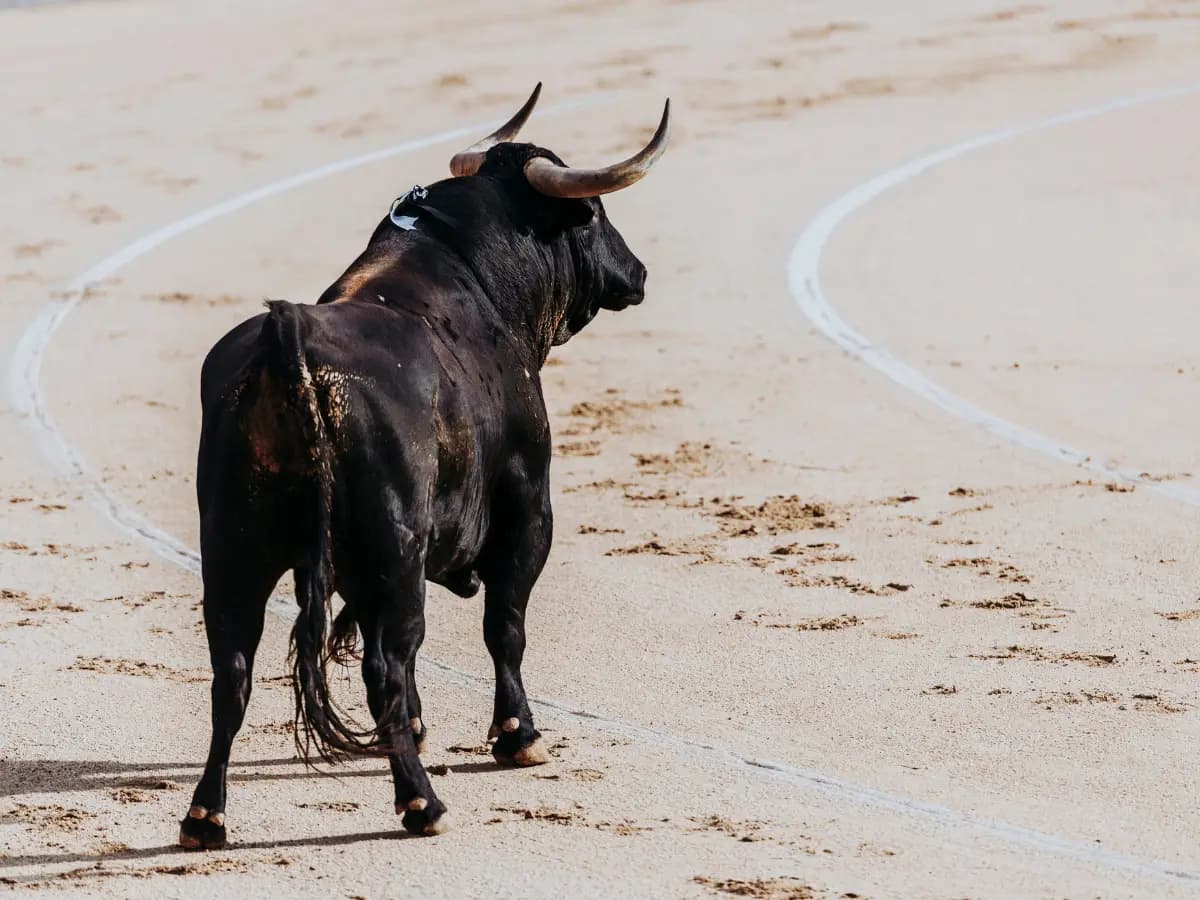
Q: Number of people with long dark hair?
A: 0